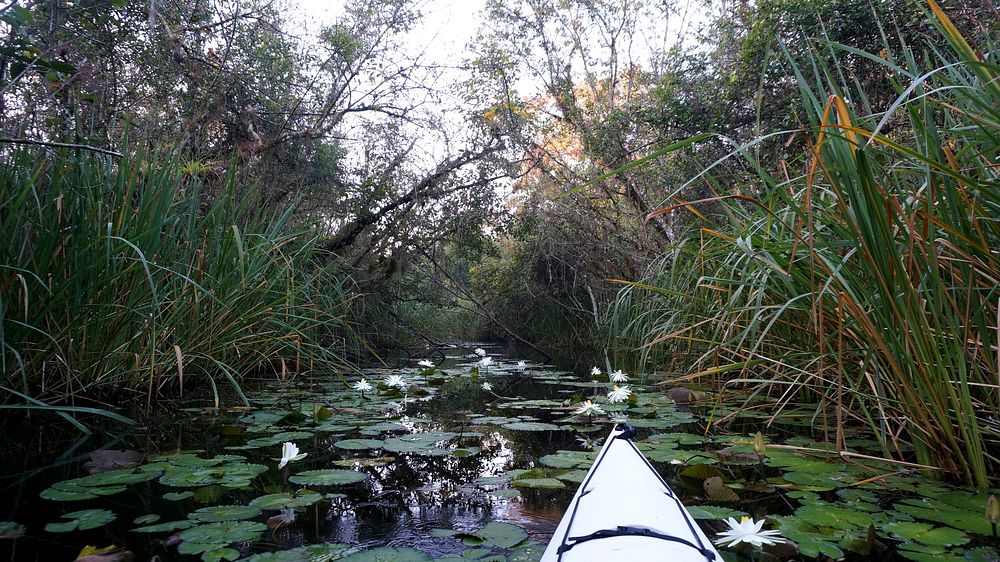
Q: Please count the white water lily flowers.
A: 13